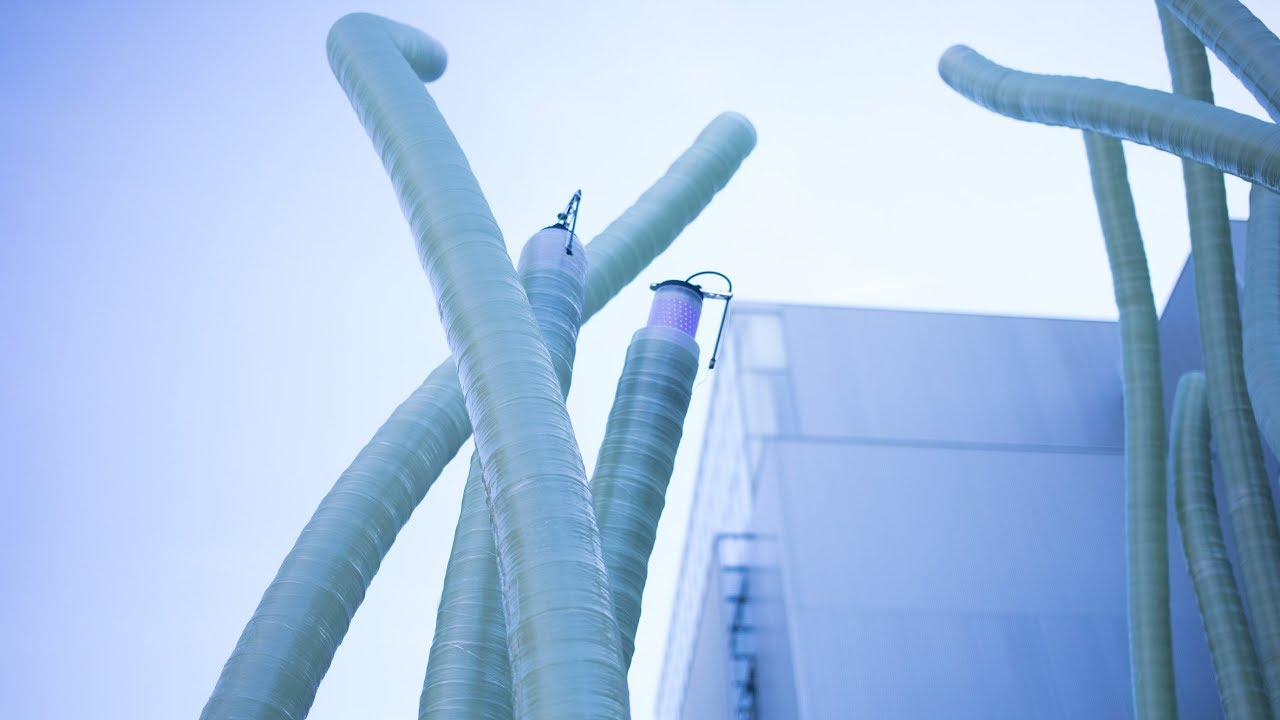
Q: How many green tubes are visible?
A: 10